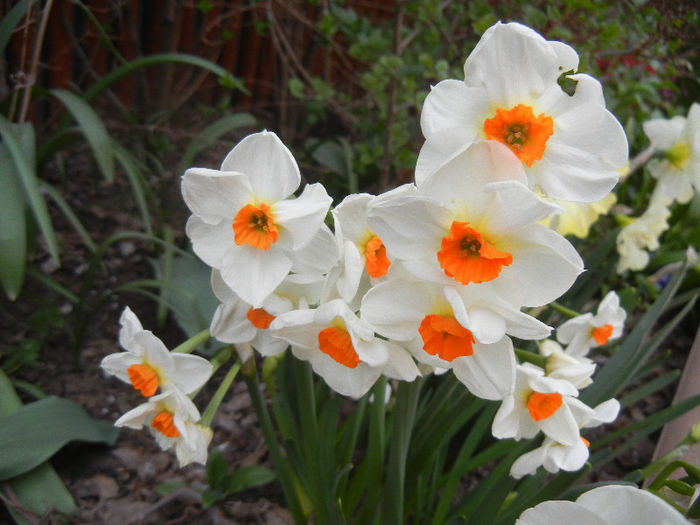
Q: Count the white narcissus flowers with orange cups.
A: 12